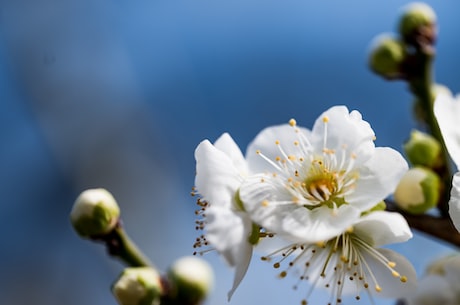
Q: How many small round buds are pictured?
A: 7